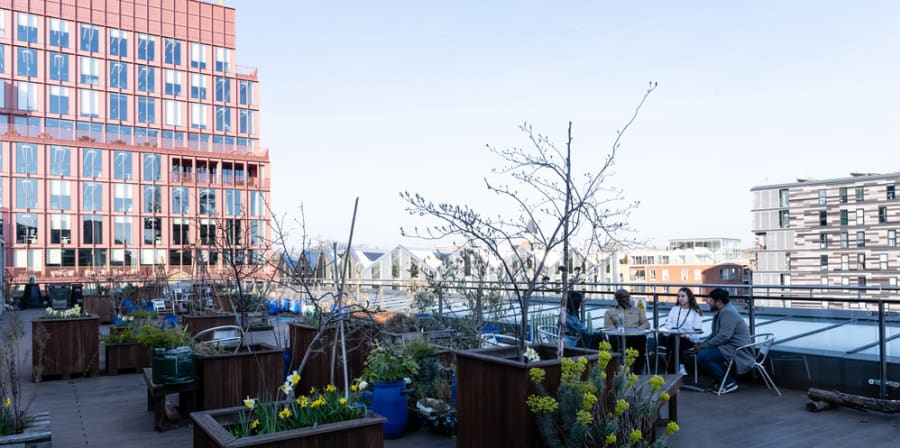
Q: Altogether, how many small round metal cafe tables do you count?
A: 2